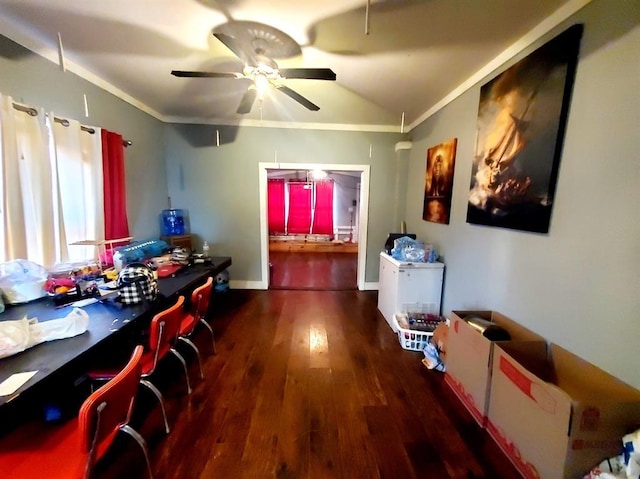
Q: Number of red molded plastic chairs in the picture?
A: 3